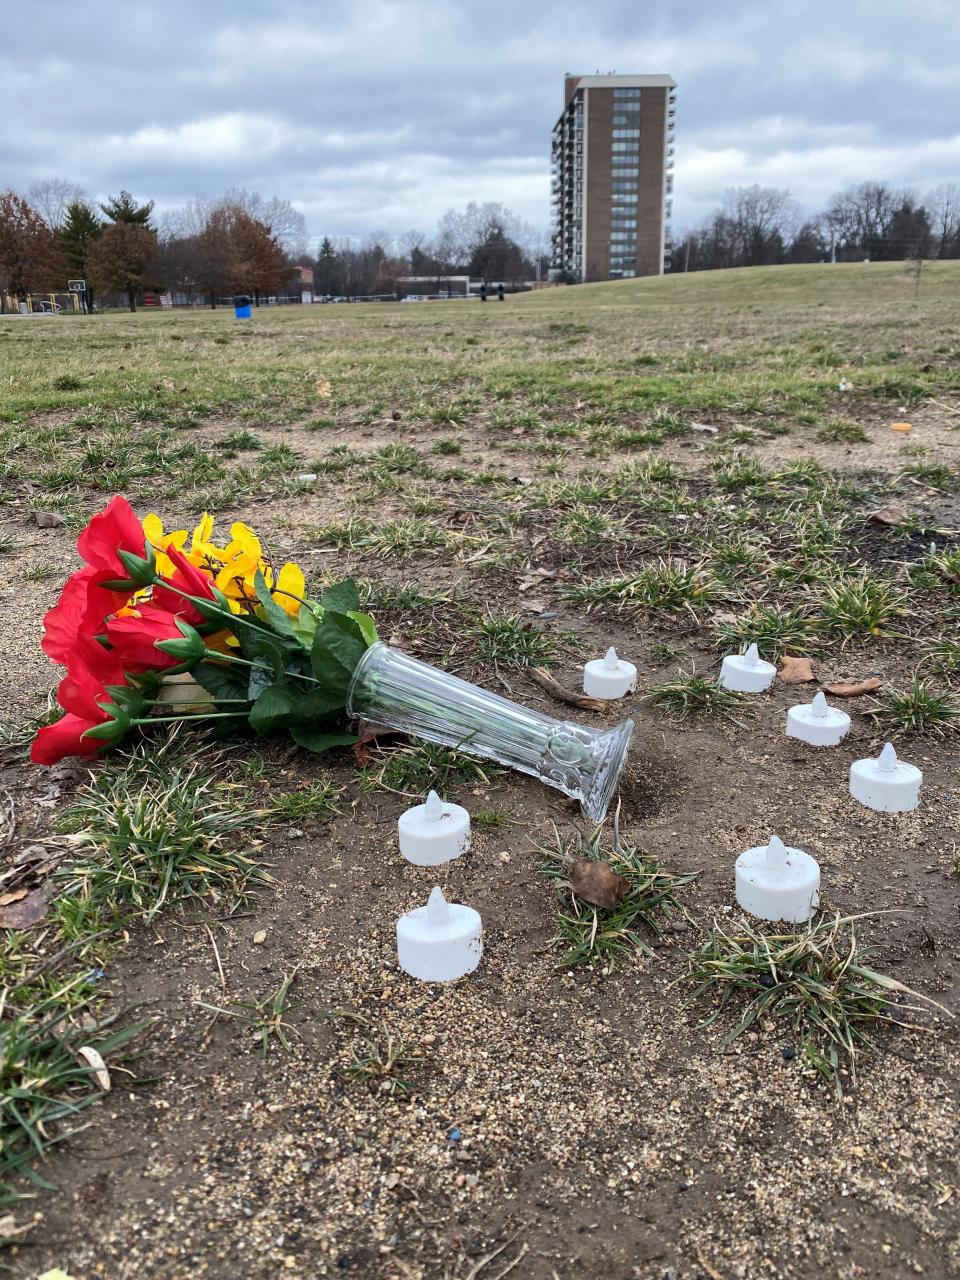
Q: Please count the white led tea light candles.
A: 7